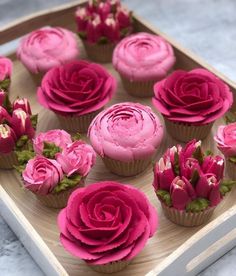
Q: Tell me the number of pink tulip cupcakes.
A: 3